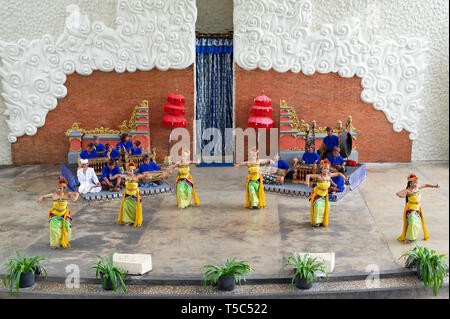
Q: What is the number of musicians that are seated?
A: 13